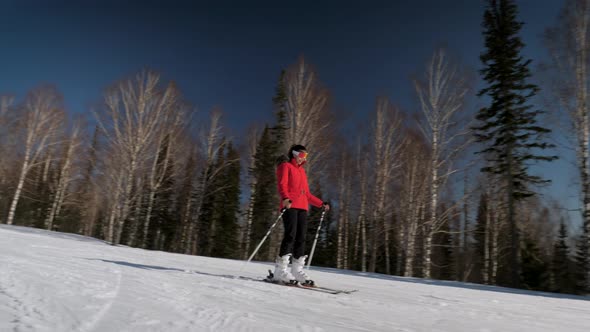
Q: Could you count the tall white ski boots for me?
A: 2